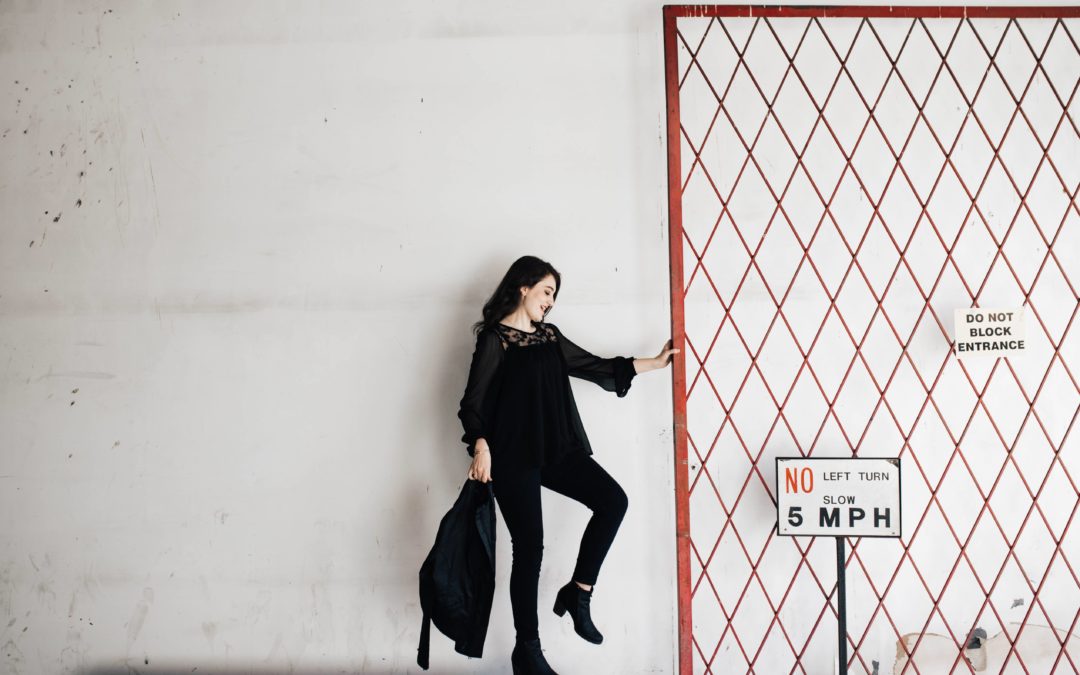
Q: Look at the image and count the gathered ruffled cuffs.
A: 2